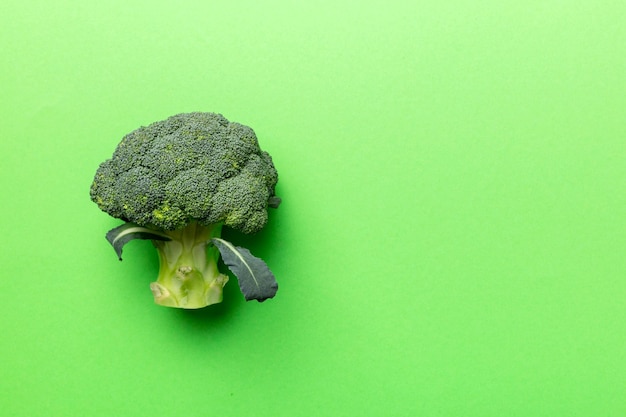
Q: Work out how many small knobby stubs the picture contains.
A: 3